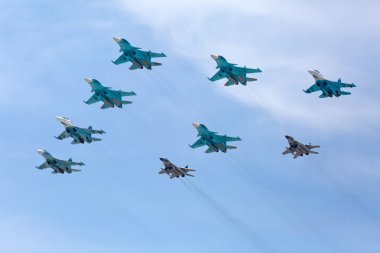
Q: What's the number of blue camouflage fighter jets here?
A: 7